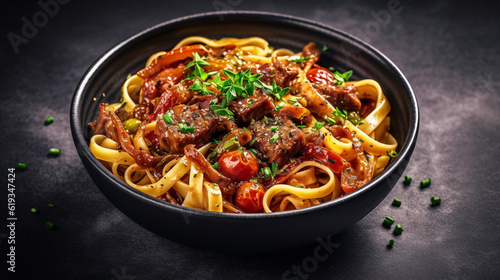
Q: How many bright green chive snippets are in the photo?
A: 13